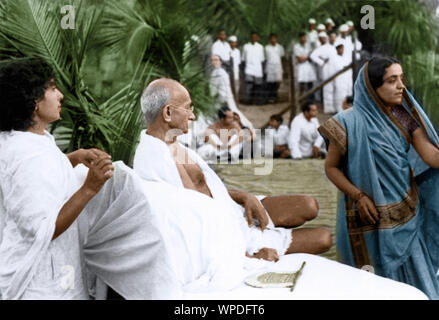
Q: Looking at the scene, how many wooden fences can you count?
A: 1